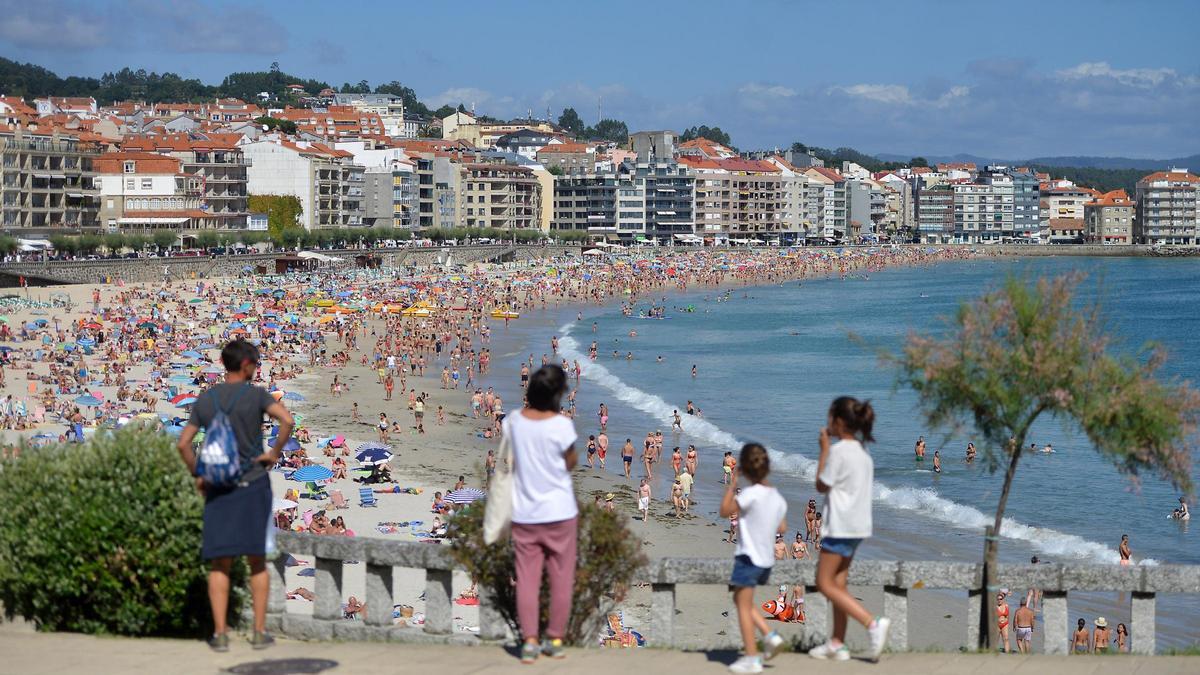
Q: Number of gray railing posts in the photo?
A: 12